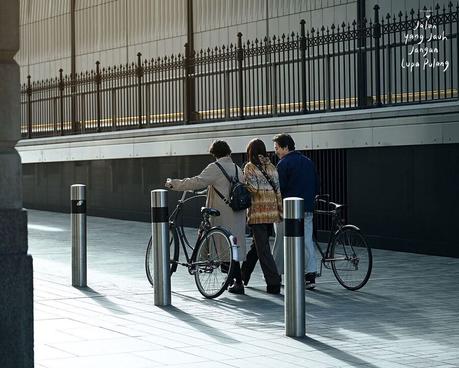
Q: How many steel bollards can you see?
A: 3